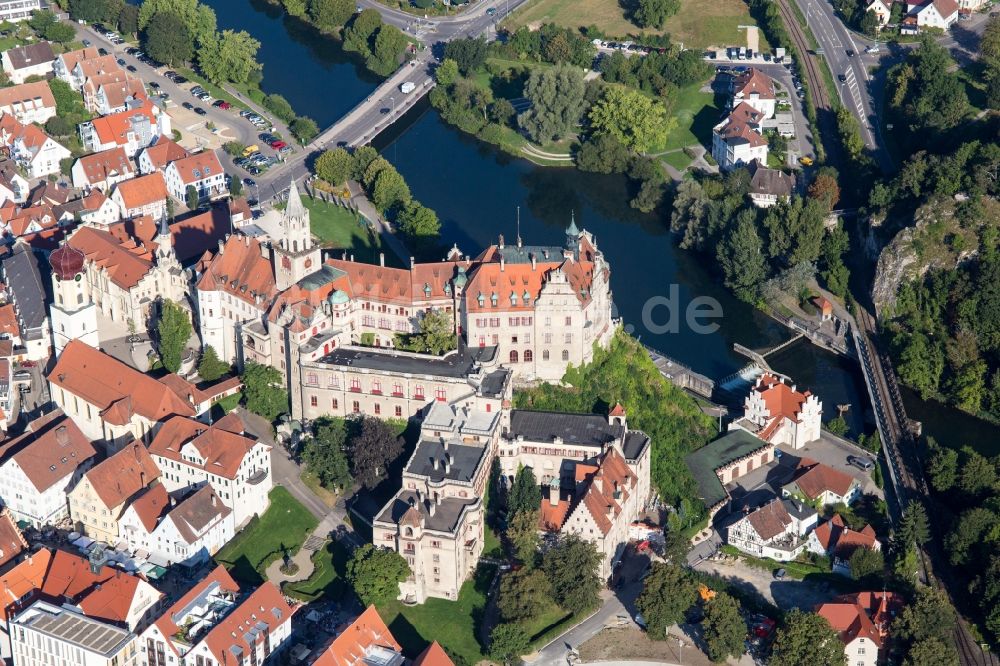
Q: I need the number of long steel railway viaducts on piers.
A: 1